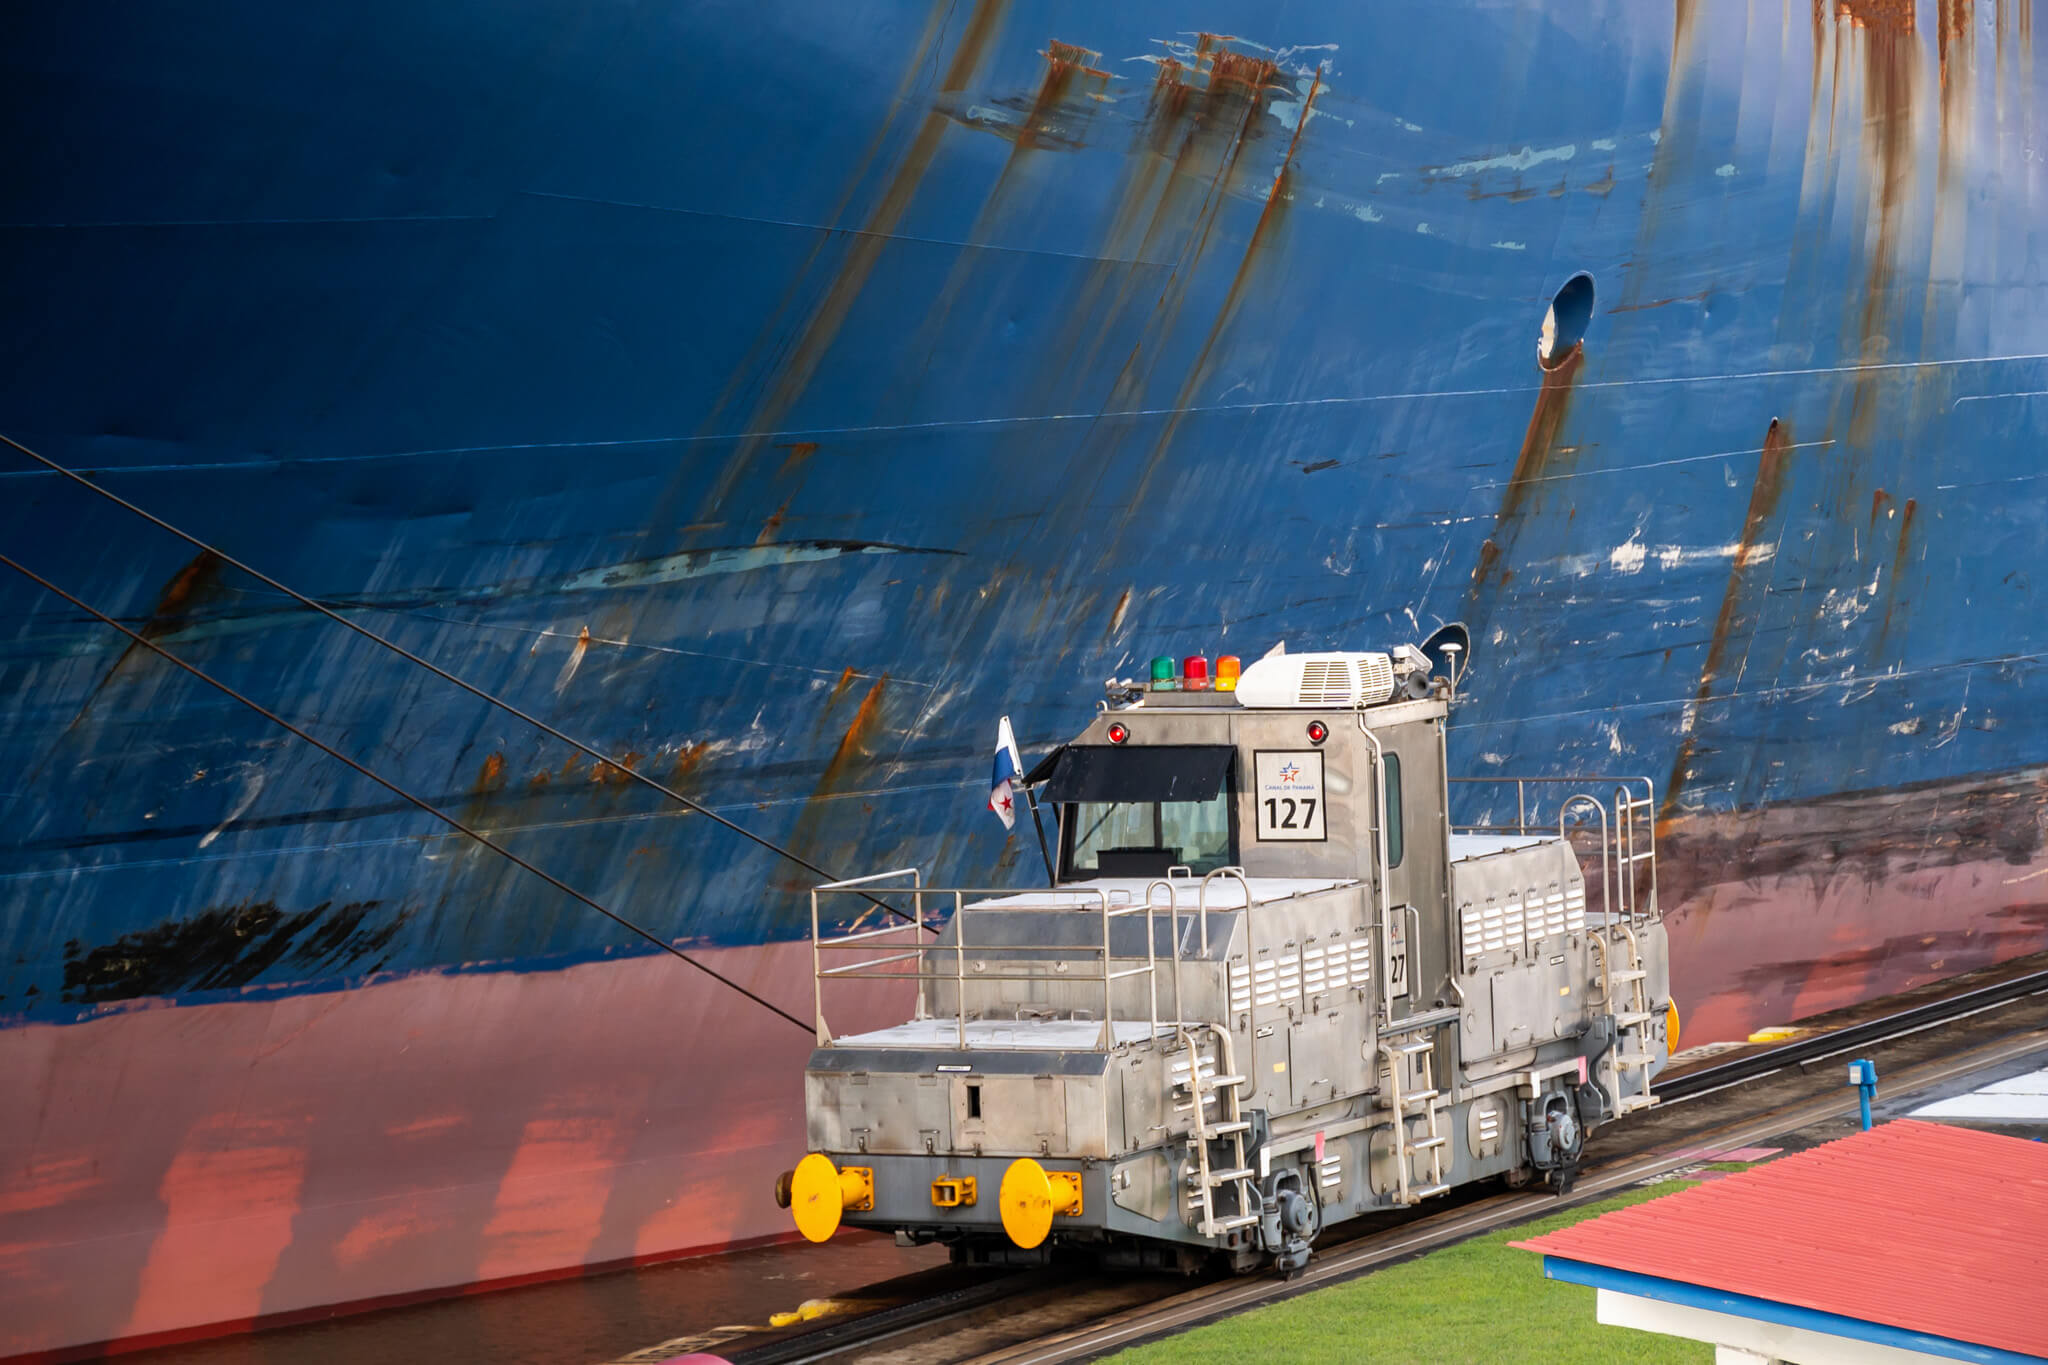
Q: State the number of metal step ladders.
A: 3